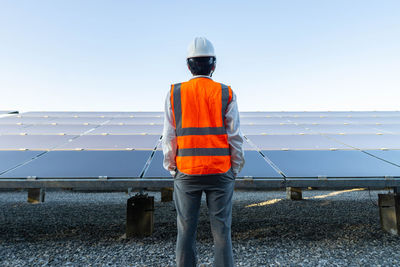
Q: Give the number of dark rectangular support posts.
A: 5